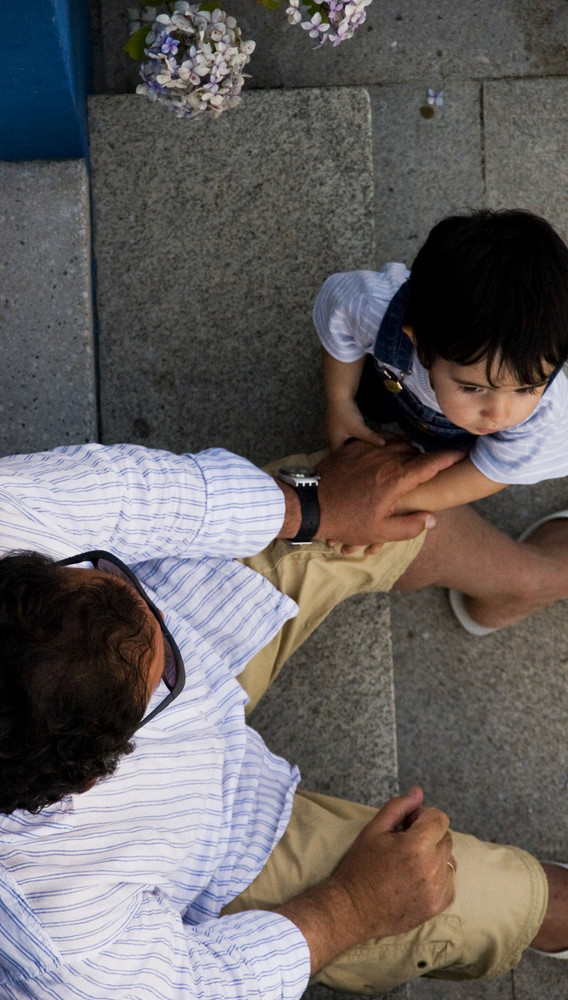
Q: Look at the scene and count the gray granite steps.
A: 2